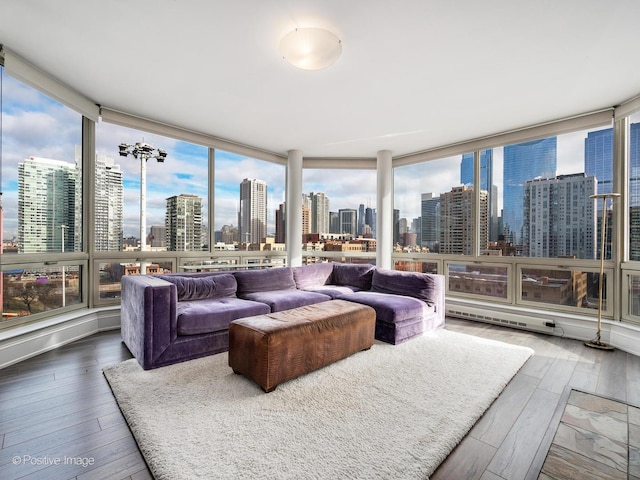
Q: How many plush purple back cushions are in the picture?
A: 5